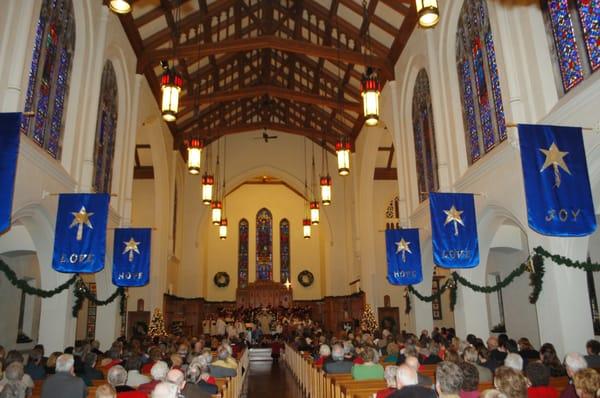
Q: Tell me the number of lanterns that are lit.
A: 12